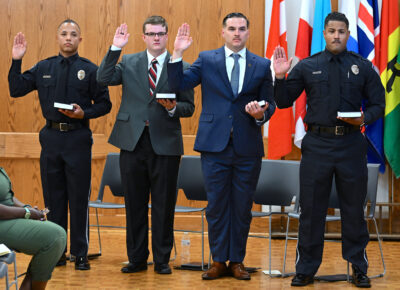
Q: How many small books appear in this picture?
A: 4